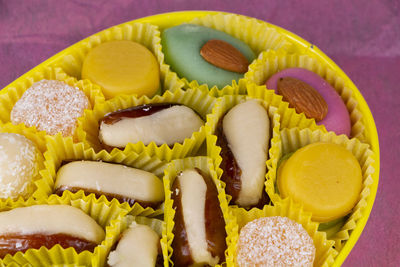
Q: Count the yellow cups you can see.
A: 13